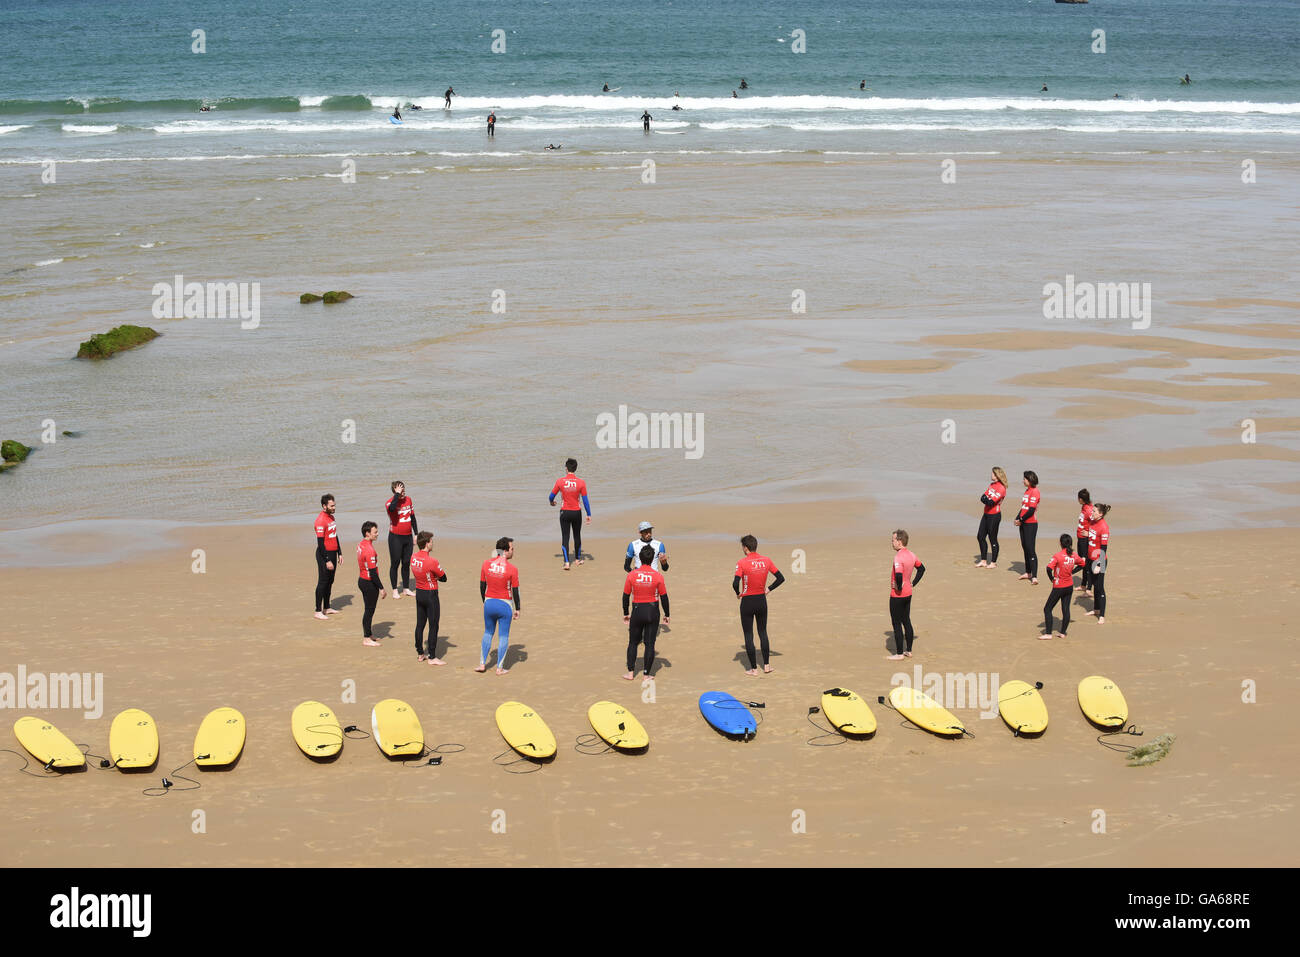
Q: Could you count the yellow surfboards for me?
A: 11